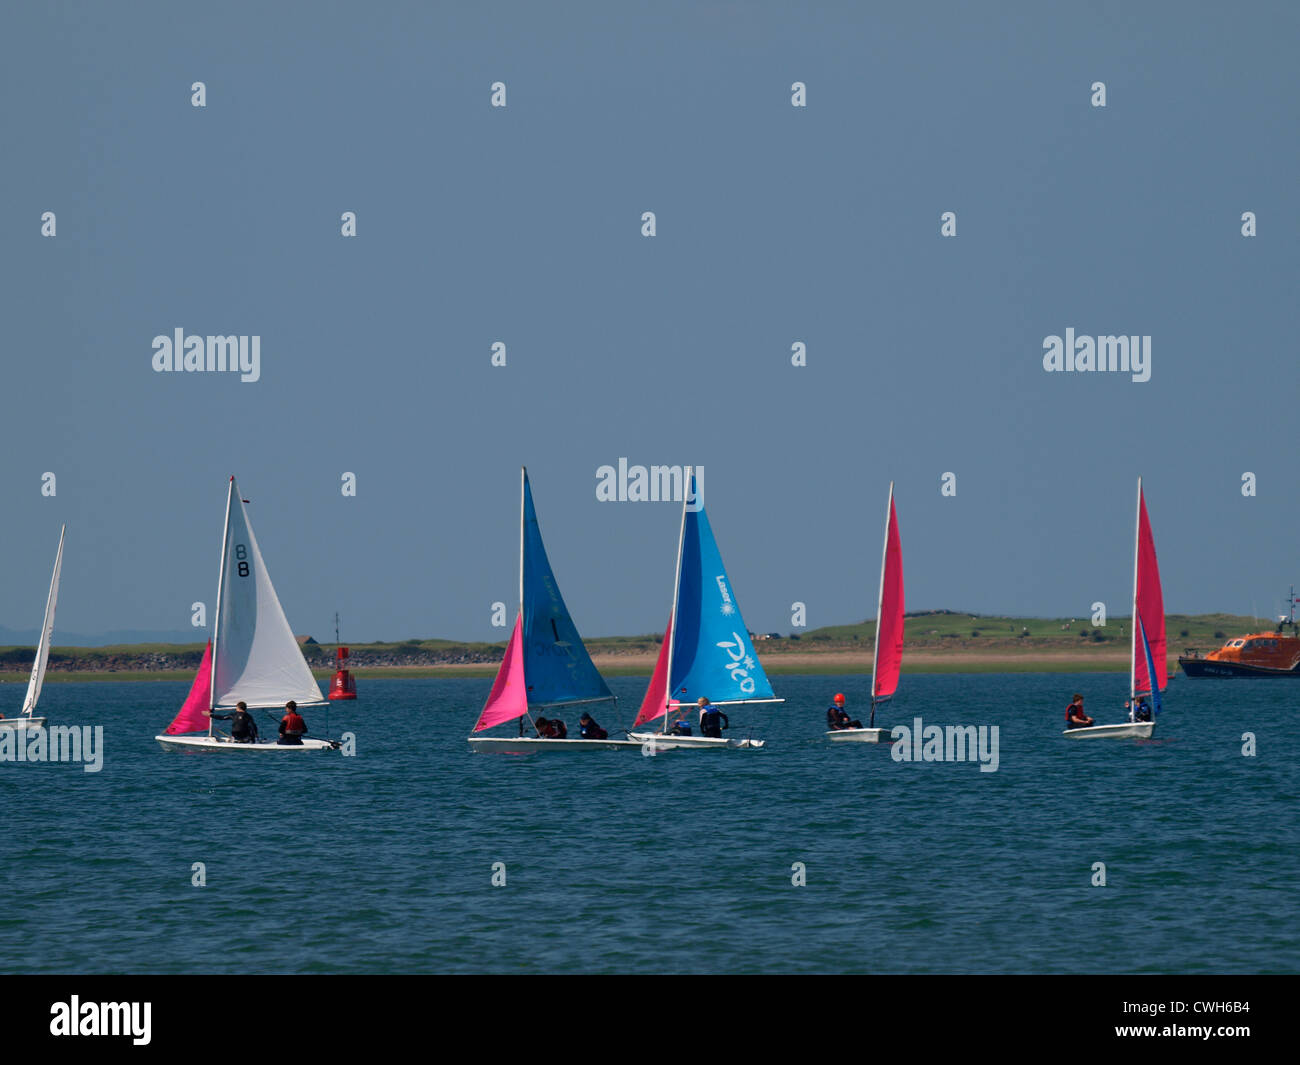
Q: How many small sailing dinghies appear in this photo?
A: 6